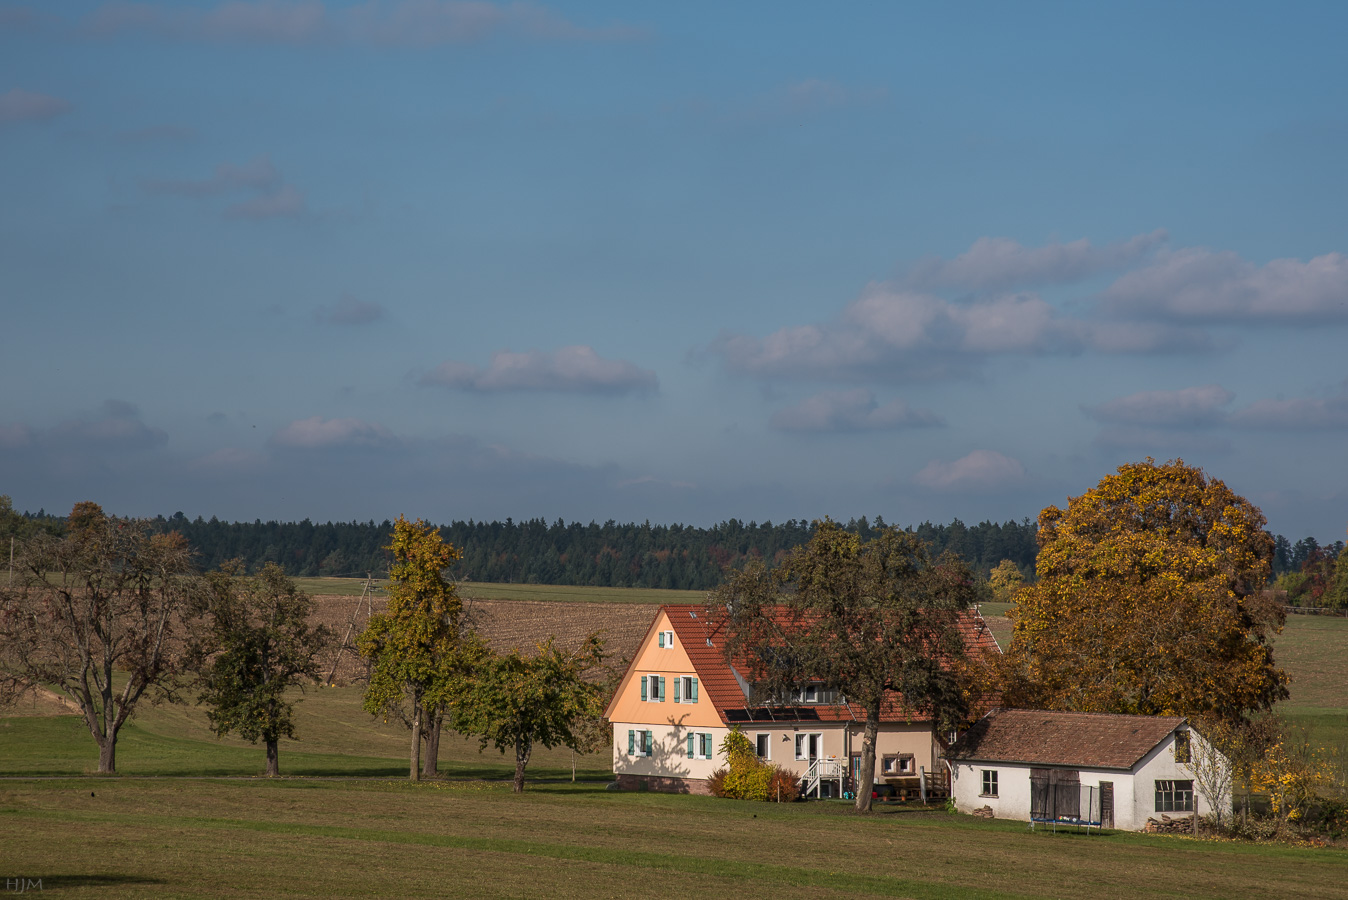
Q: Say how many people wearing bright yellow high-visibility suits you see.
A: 0